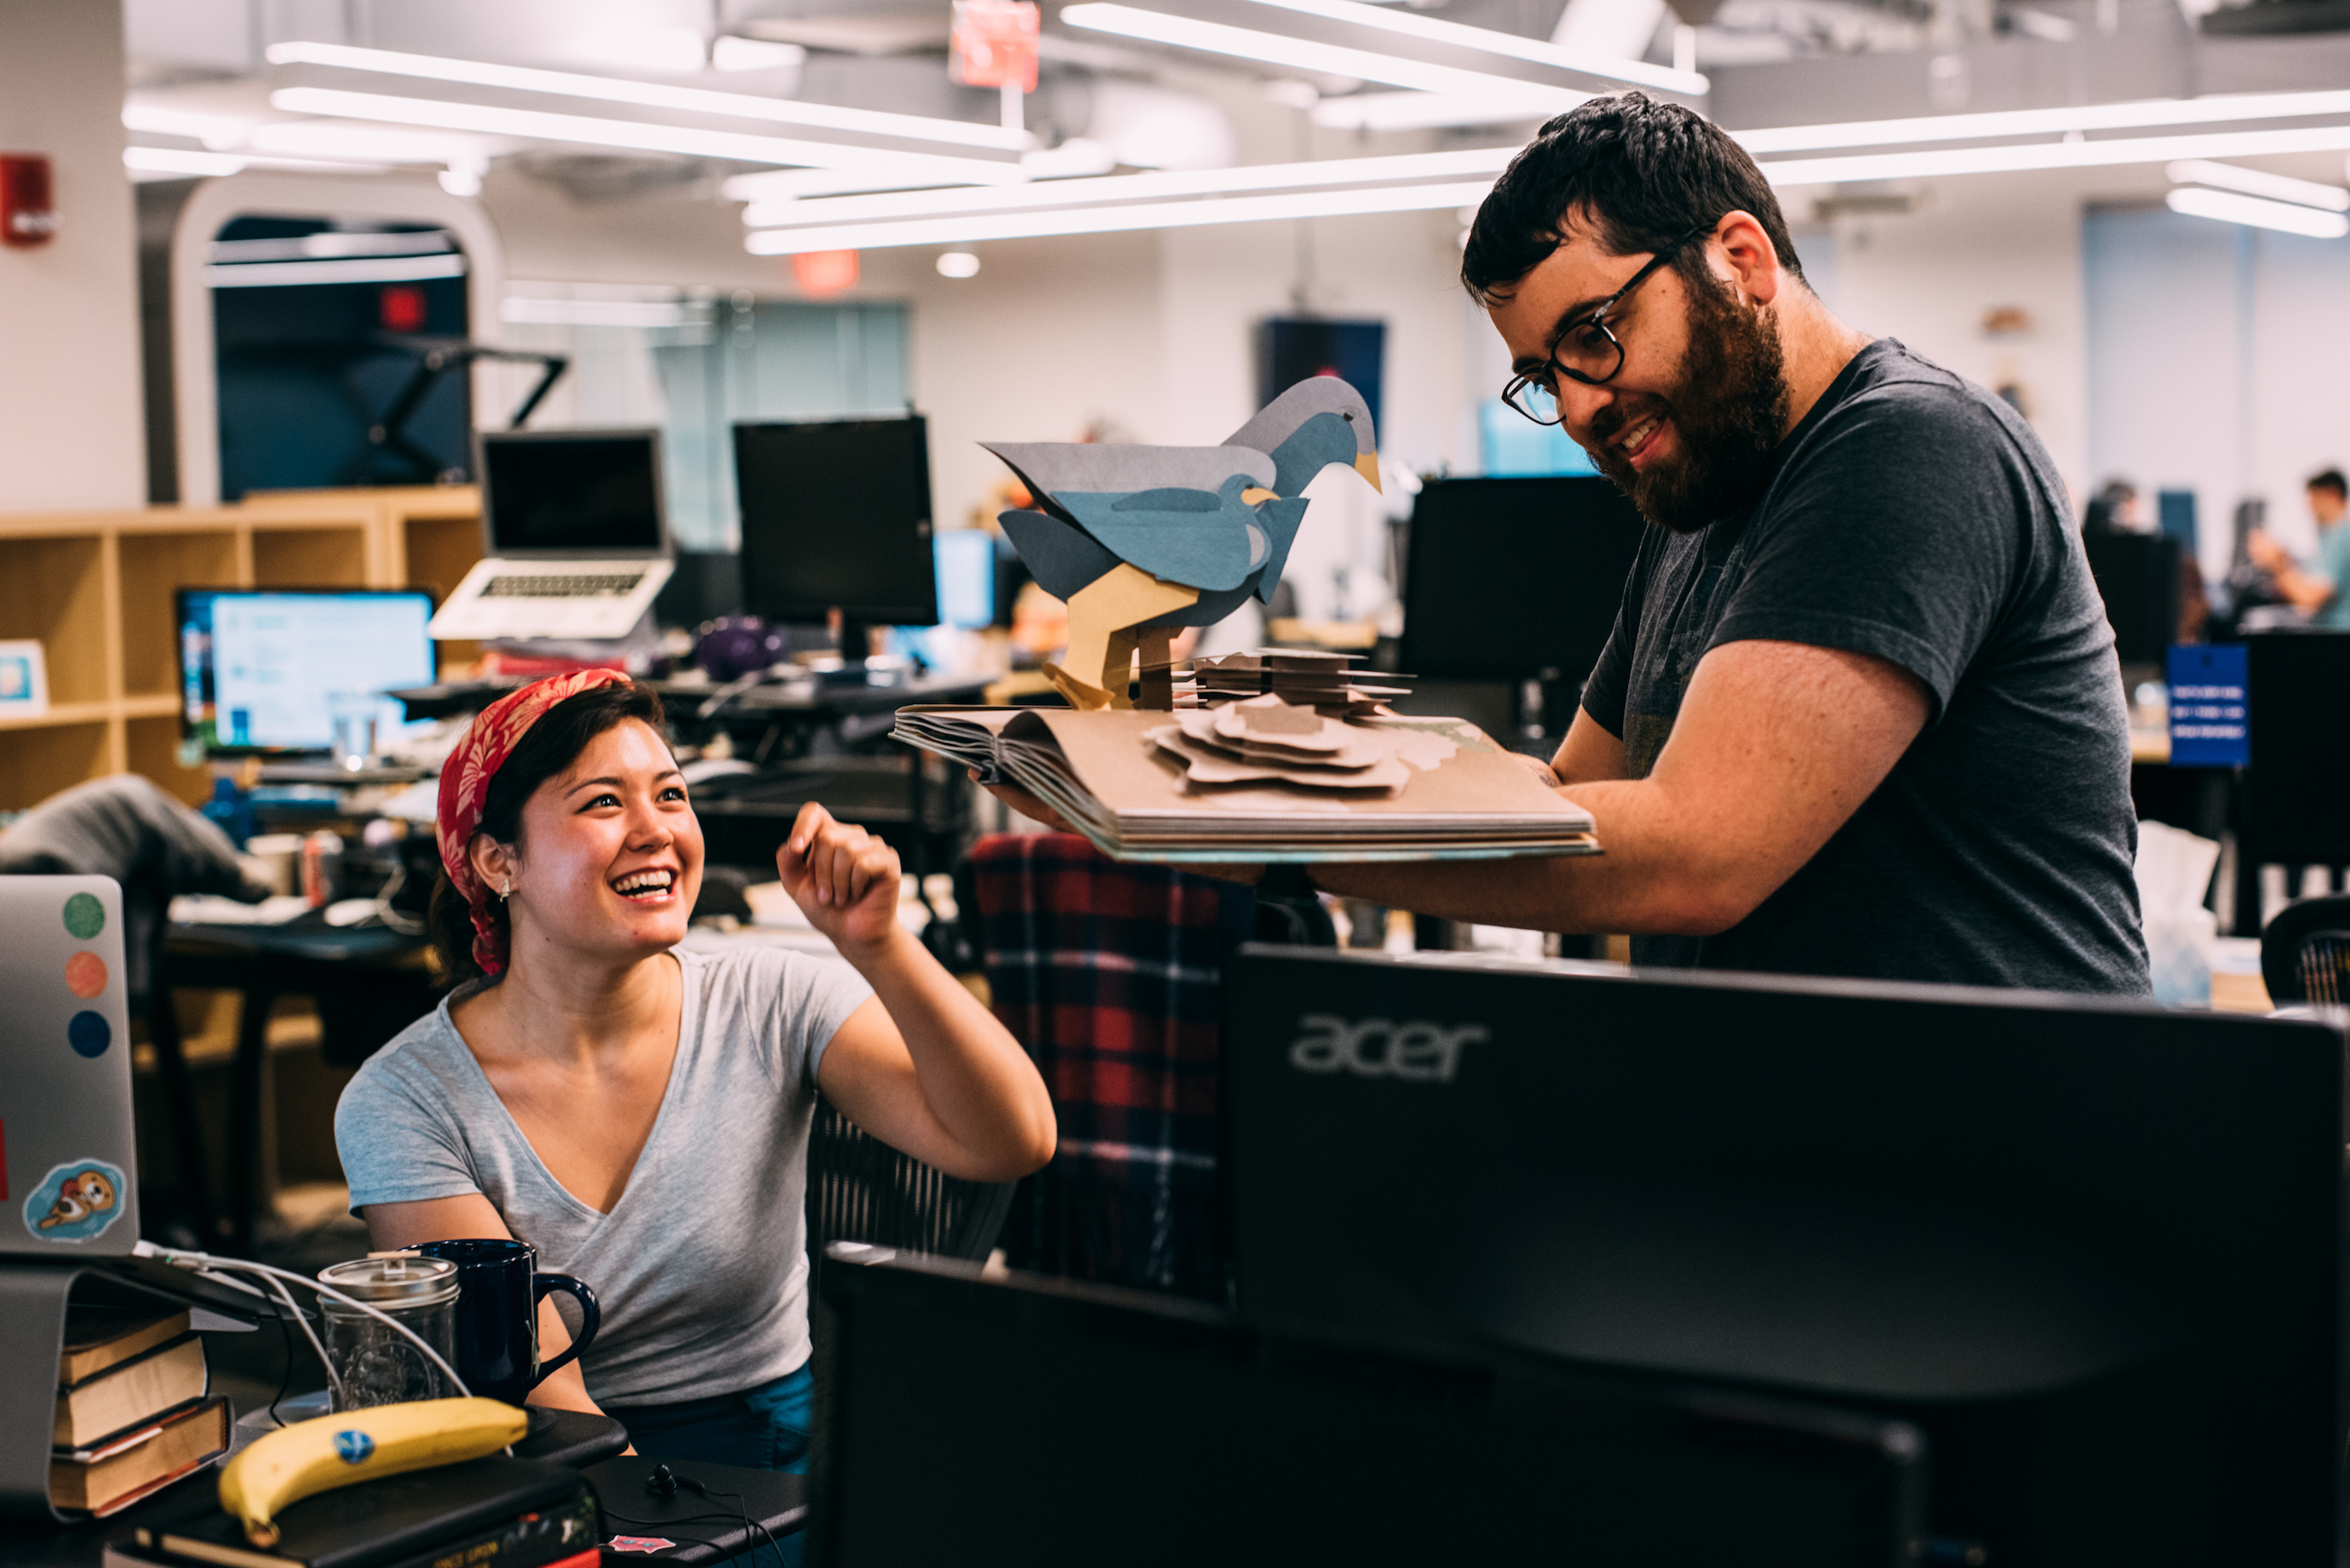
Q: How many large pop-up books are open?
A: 1